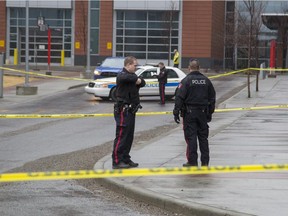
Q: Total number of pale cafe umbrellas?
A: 0